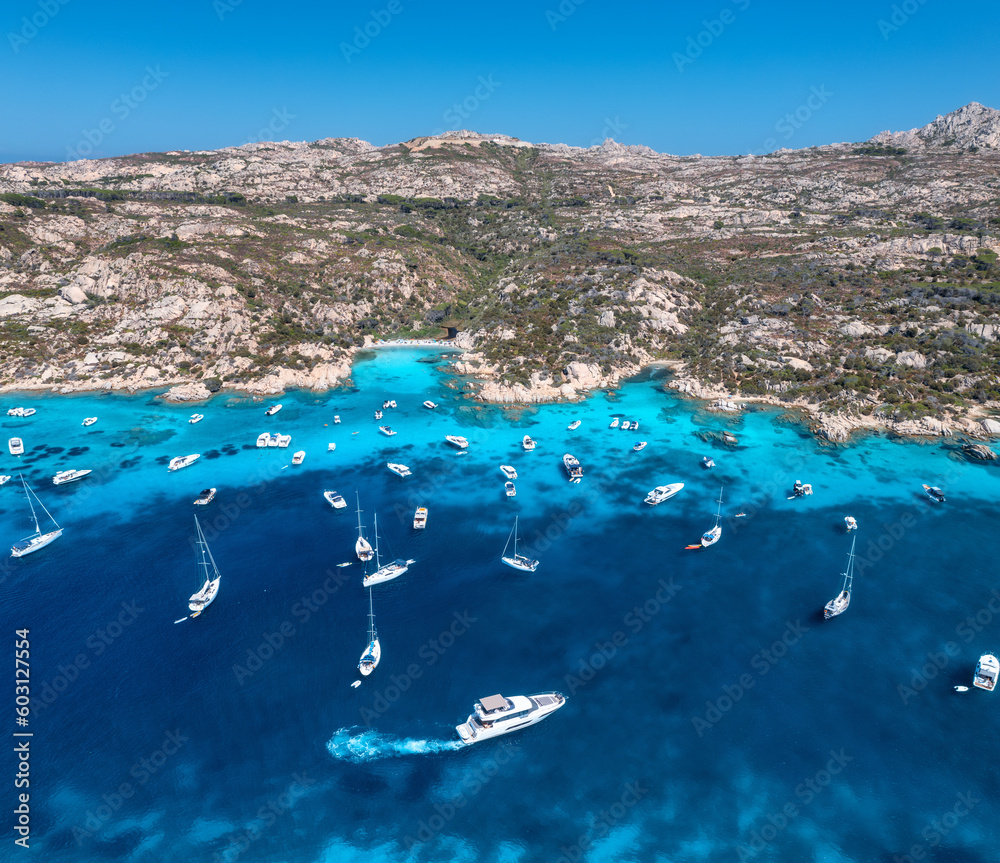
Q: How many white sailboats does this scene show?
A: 8